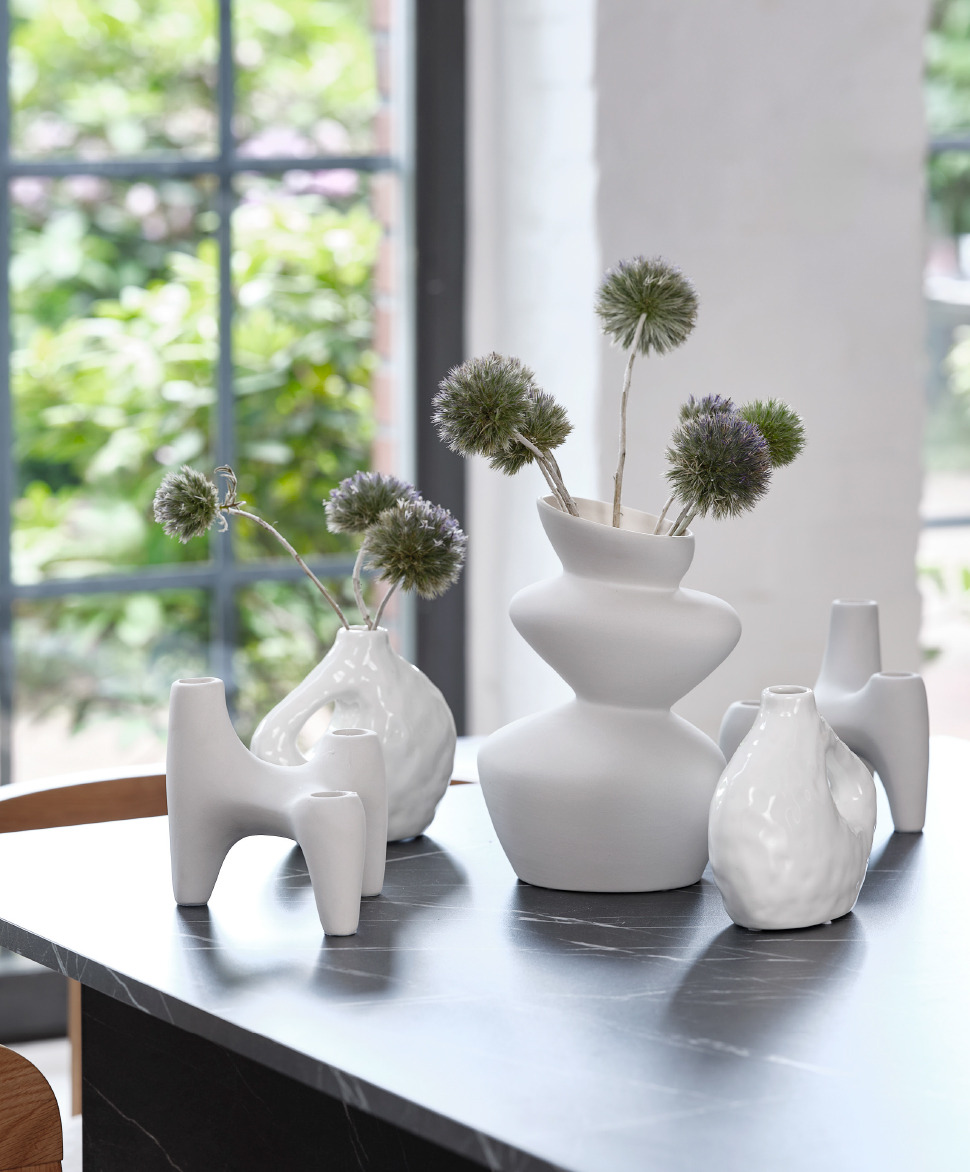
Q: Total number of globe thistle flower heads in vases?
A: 9